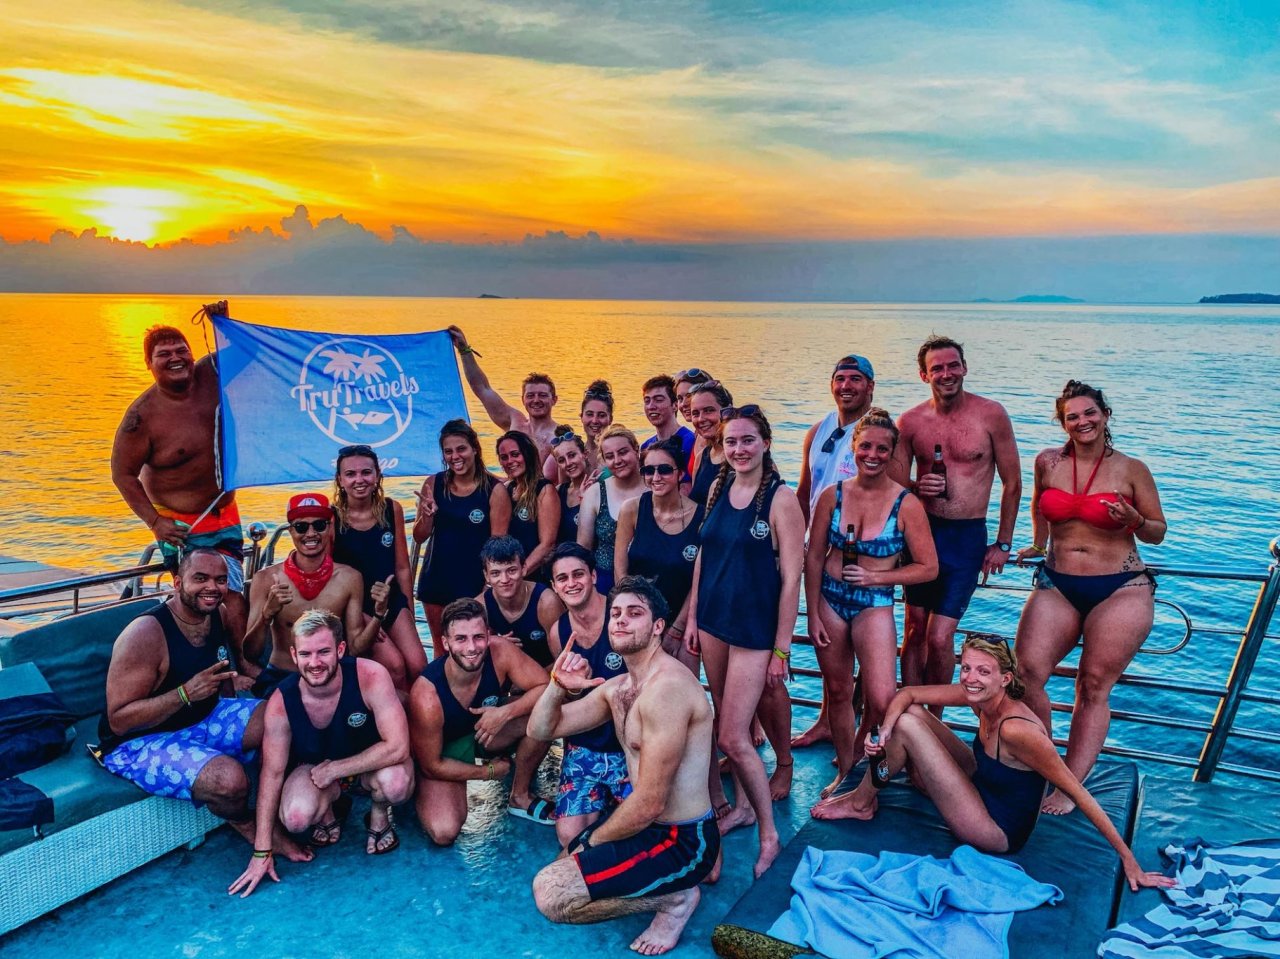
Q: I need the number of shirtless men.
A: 5